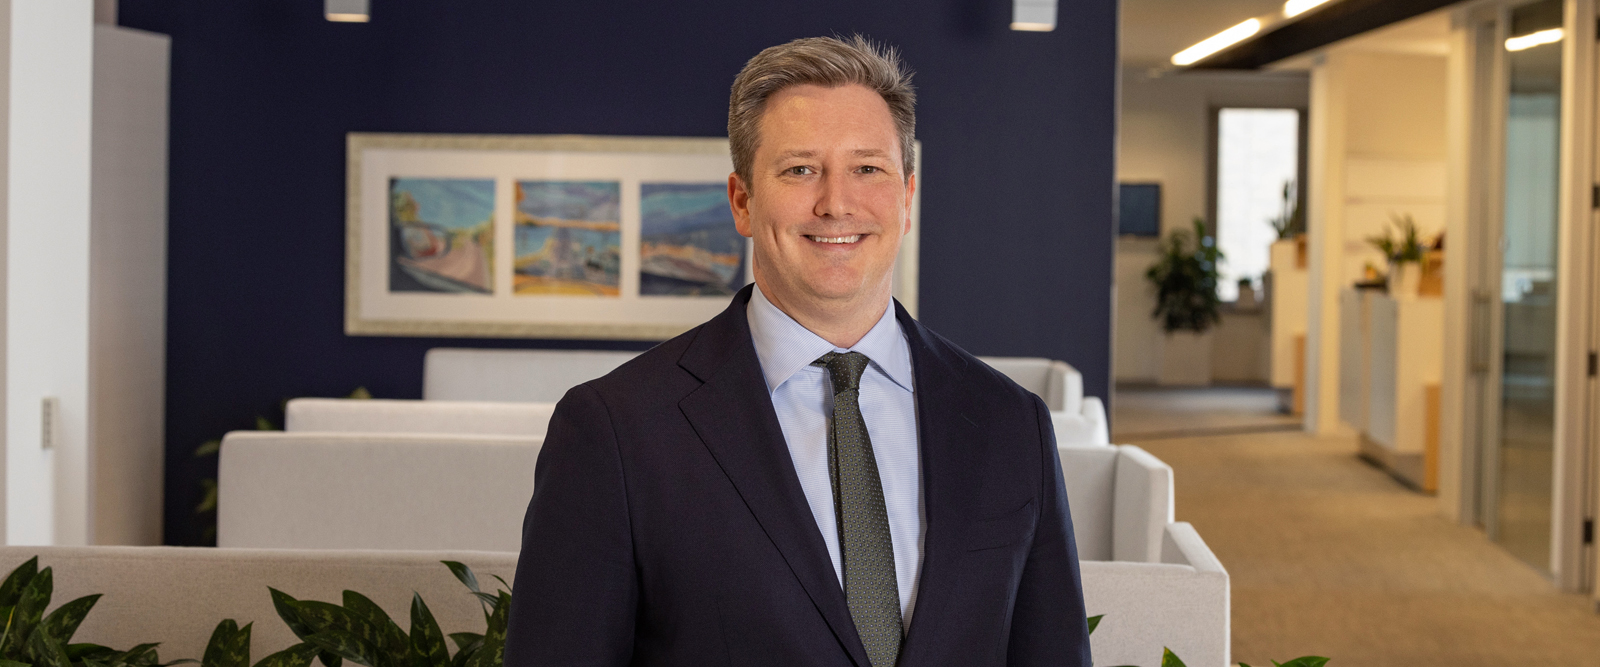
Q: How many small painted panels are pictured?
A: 3